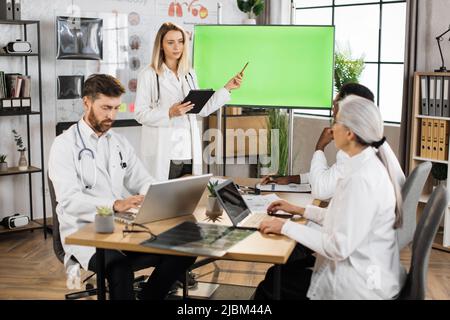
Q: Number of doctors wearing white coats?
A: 4